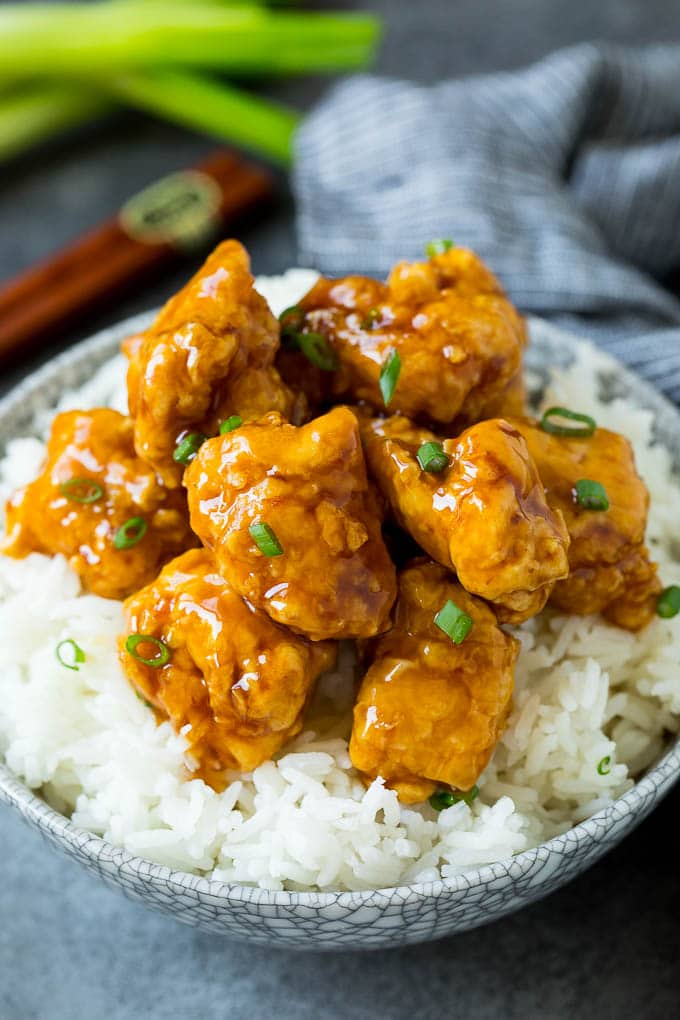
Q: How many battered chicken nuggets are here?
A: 8